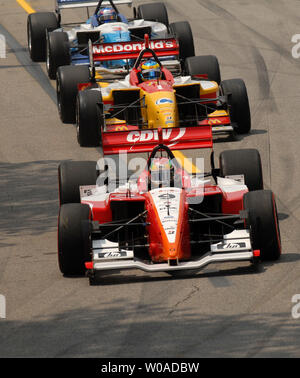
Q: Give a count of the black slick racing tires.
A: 12